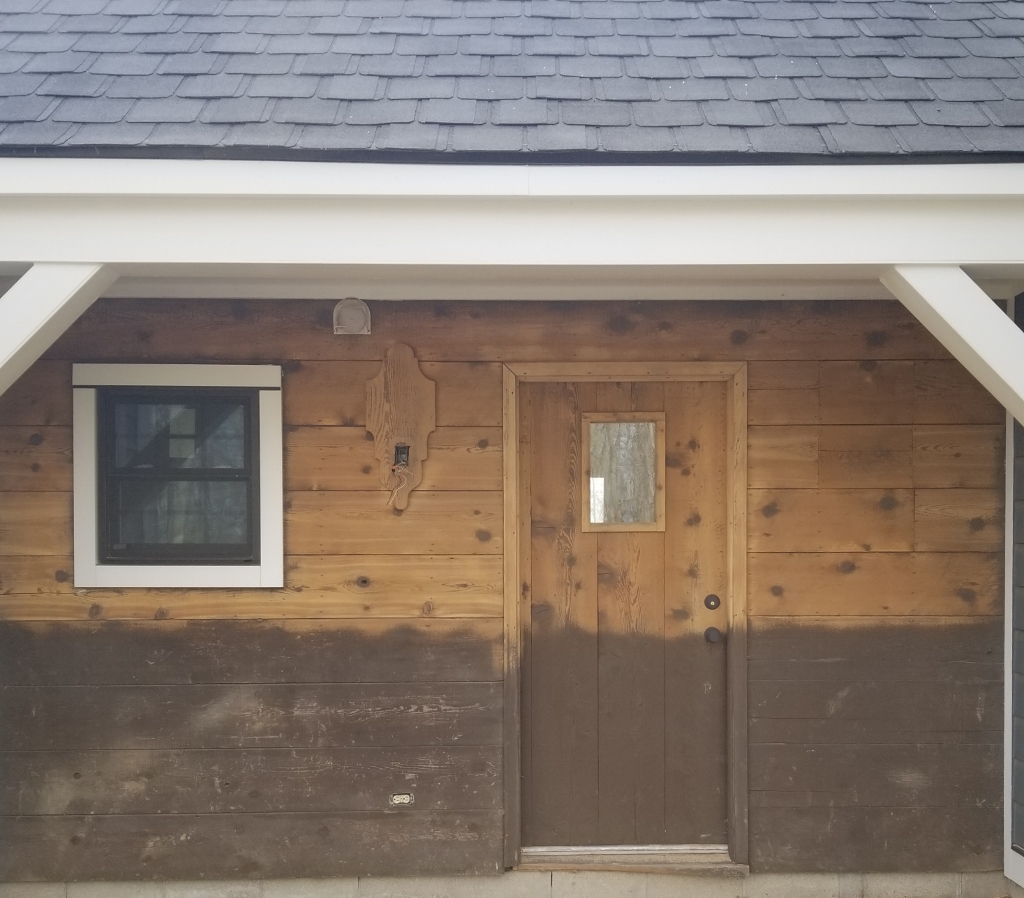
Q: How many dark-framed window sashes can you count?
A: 2